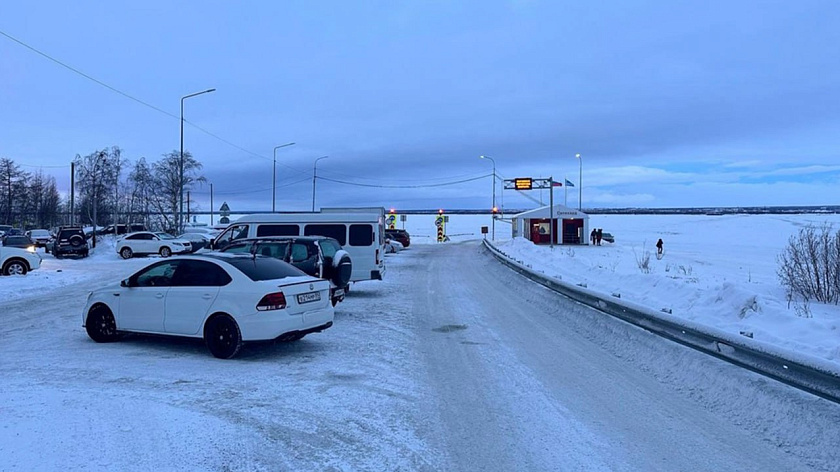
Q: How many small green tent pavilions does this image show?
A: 0